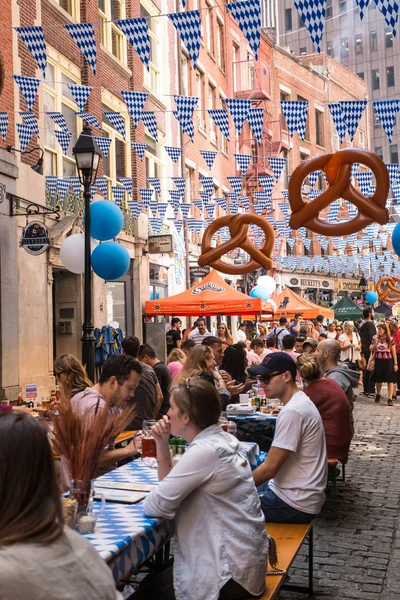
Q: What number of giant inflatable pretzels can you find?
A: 3